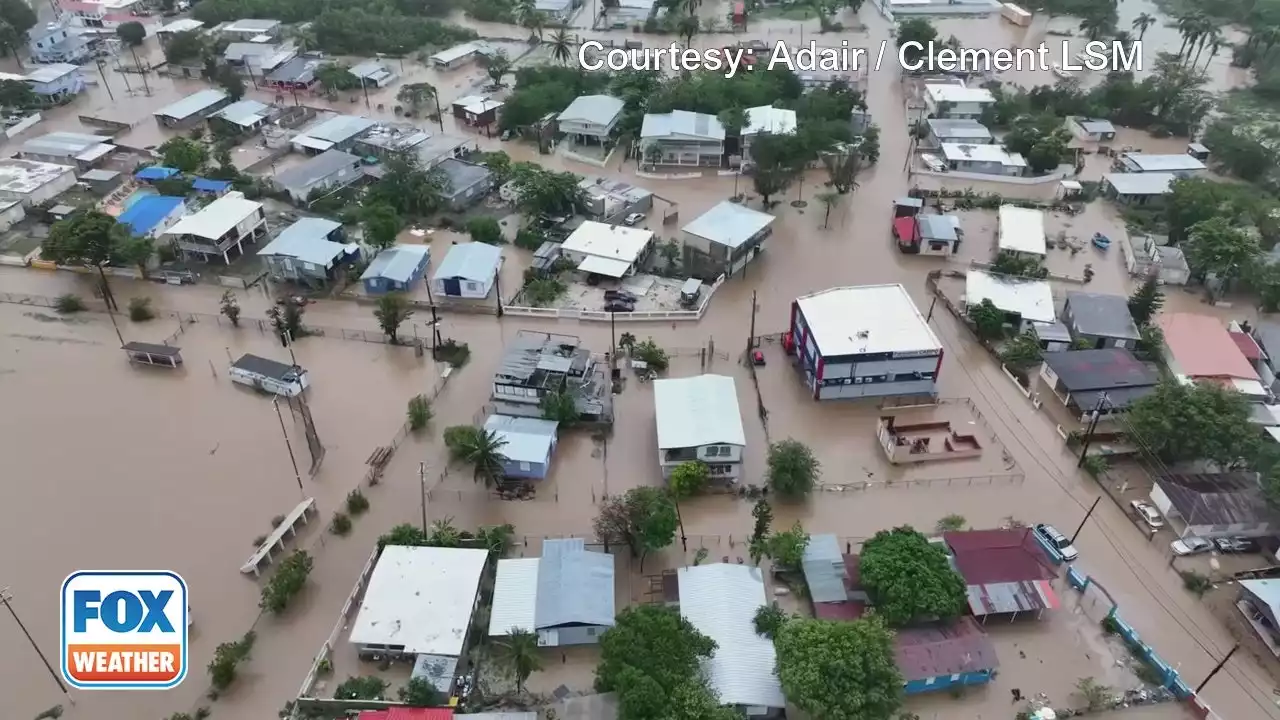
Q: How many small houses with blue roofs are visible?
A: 3